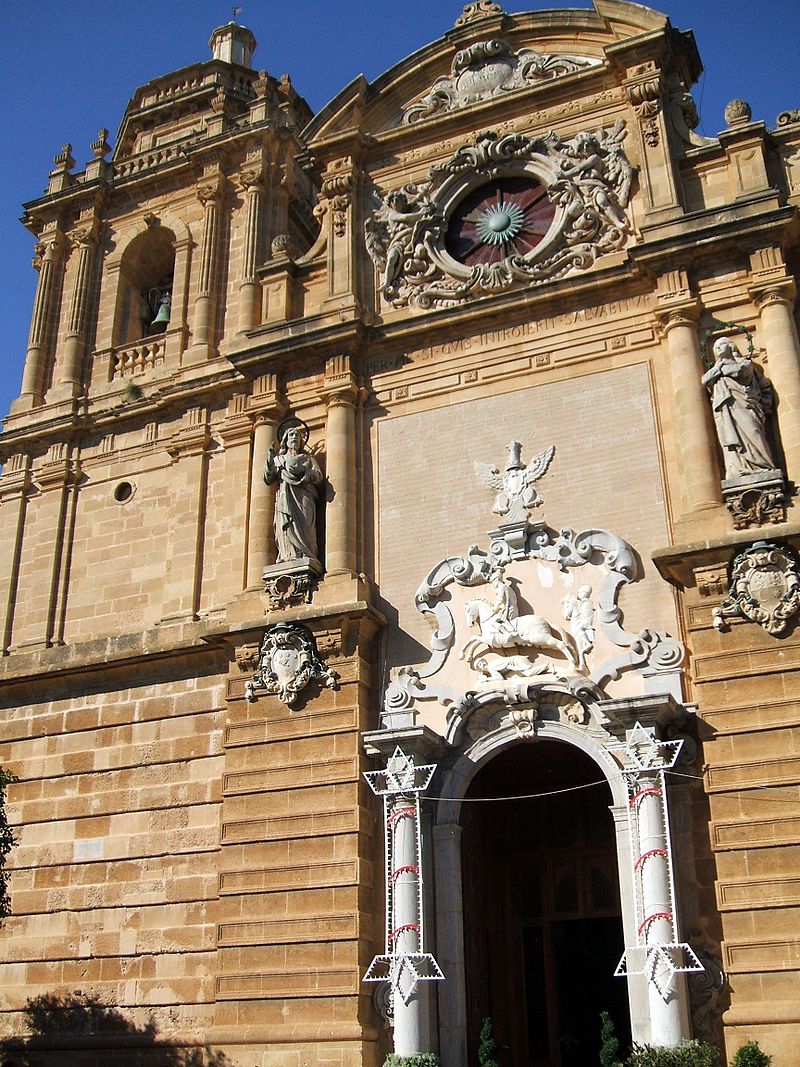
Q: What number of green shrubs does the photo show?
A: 5